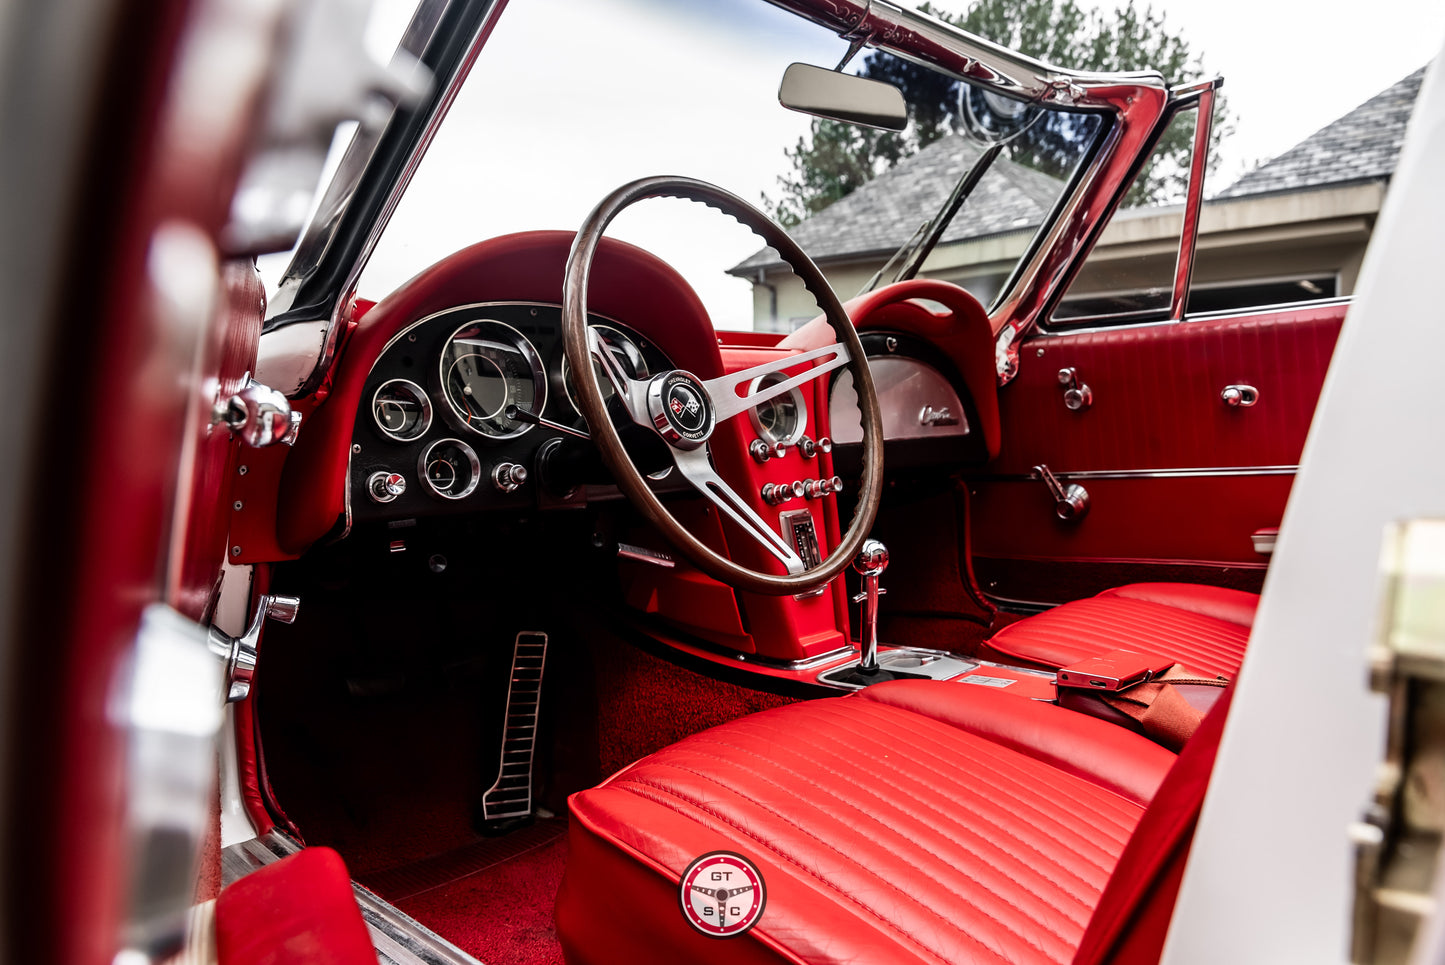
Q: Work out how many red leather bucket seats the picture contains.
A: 2